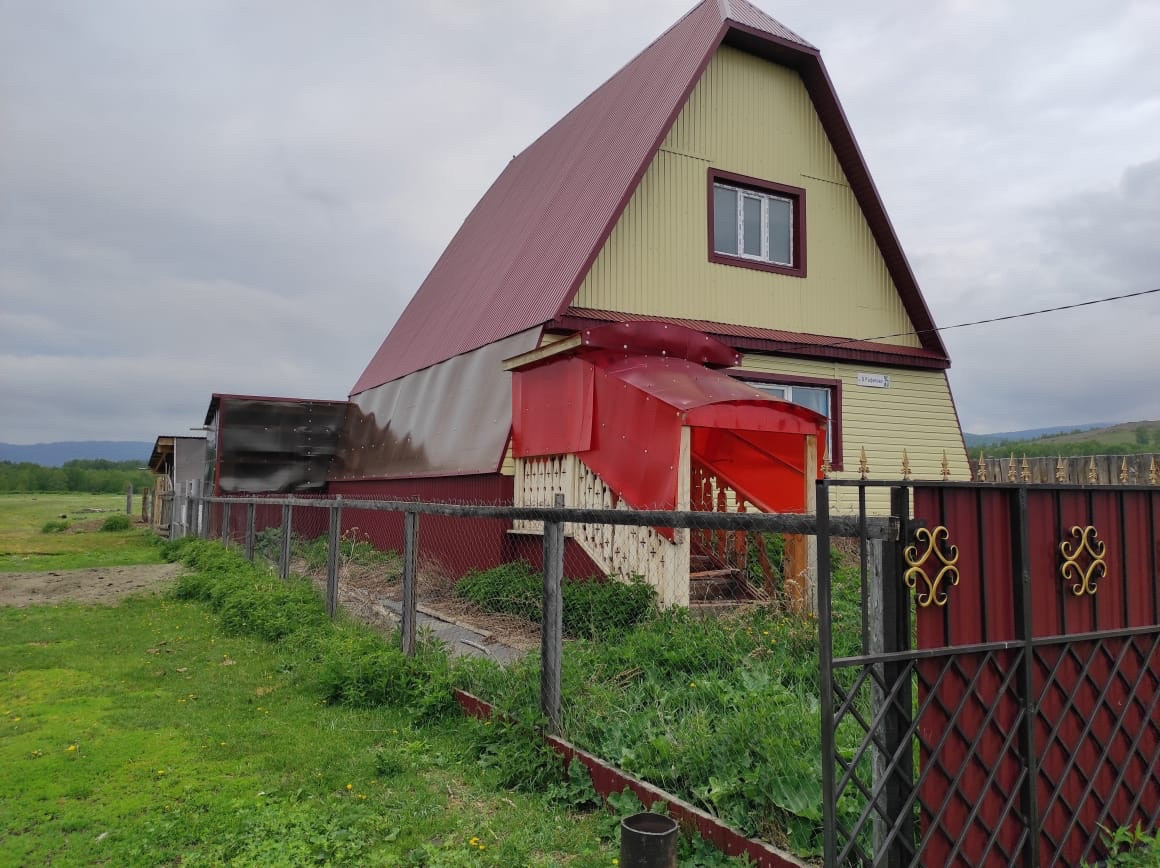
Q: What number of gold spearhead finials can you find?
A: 11